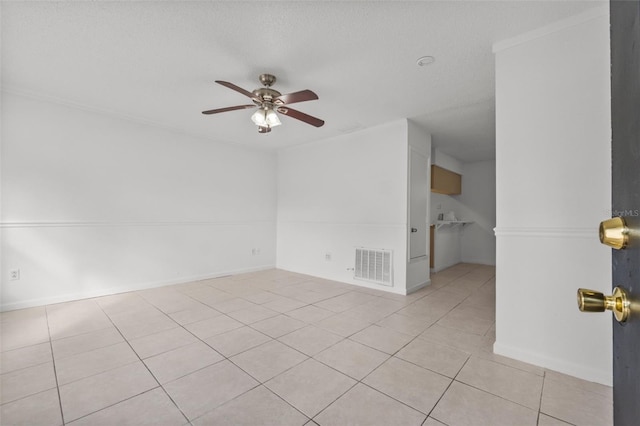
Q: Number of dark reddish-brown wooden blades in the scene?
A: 5